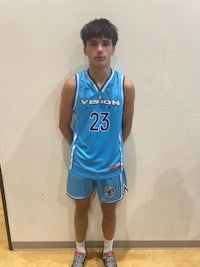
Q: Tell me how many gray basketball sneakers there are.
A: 2